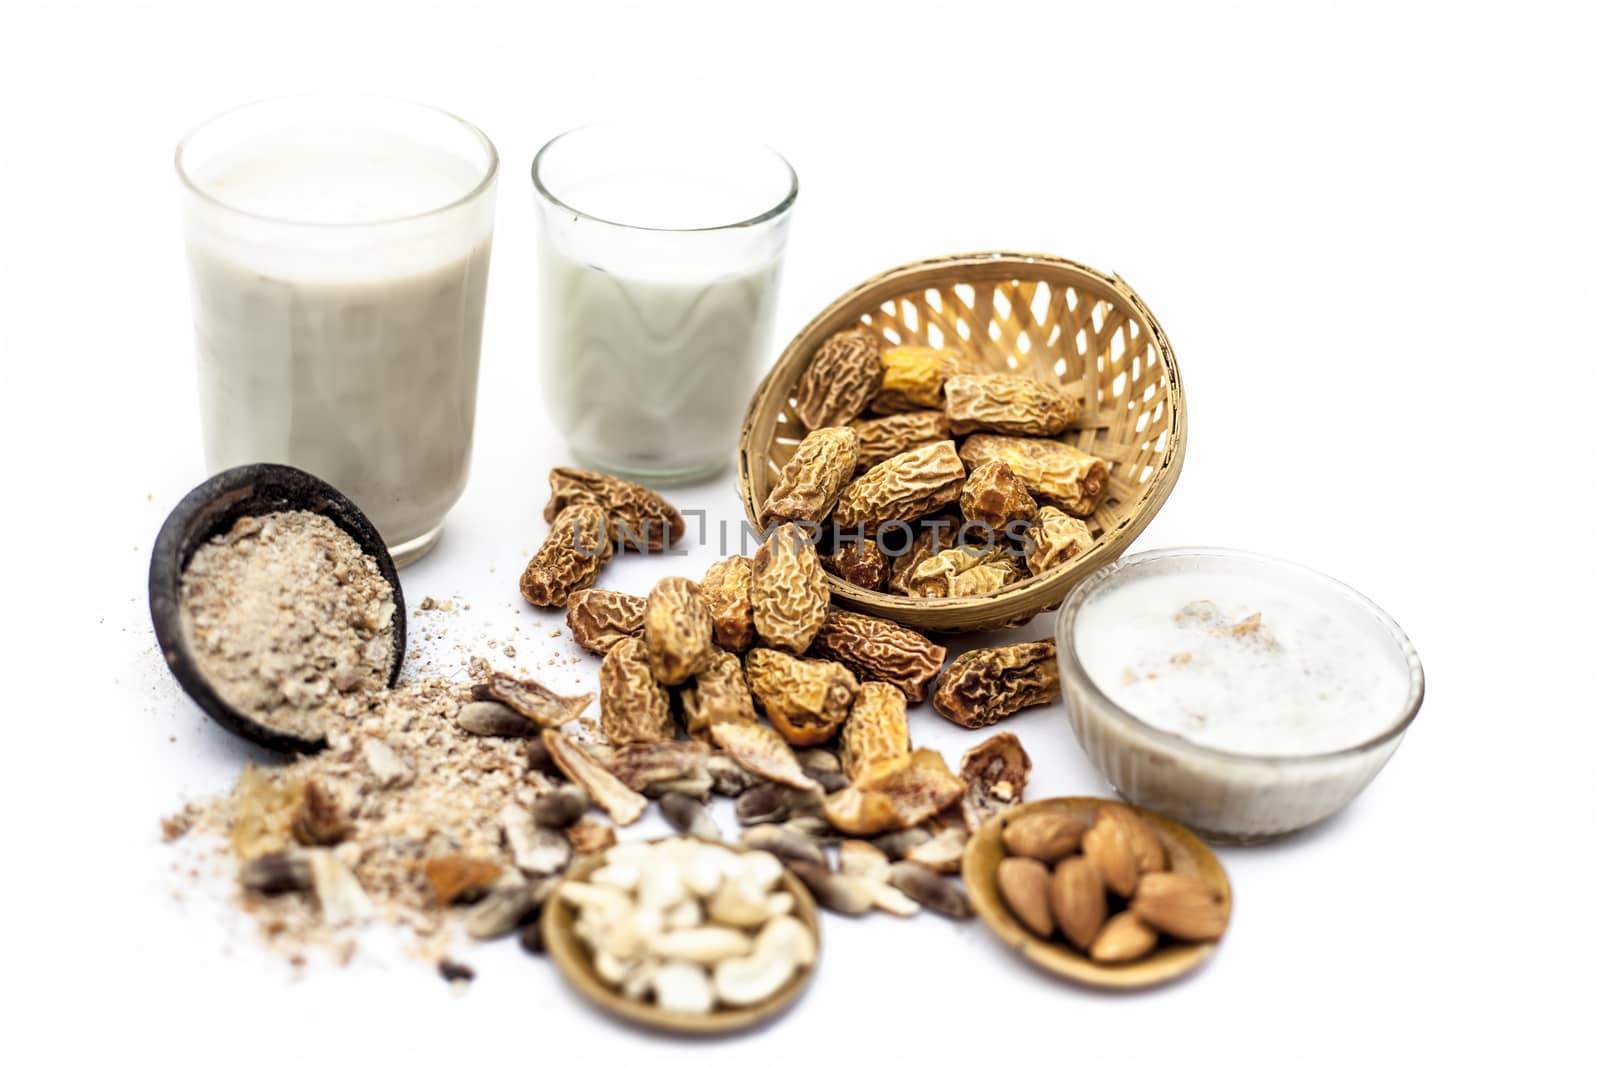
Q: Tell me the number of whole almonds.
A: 7